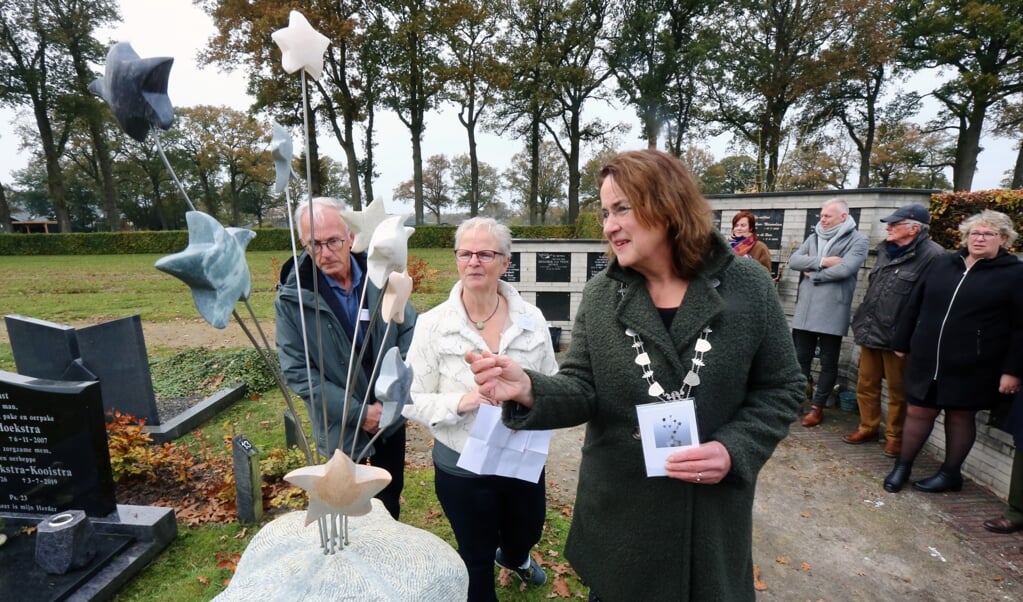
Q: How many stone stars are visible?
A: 9